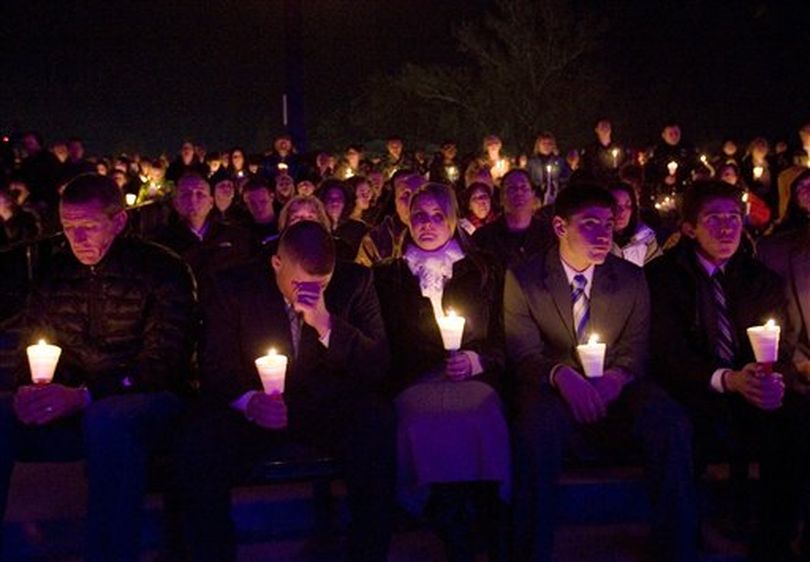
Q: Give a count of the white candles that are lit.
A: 5